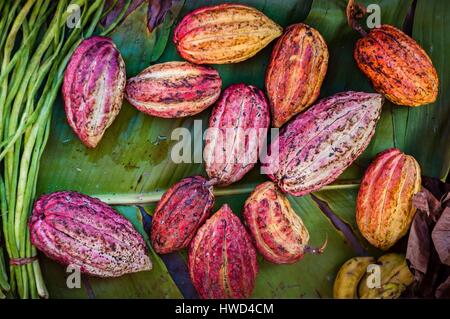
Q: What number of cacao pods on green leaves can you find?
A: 12